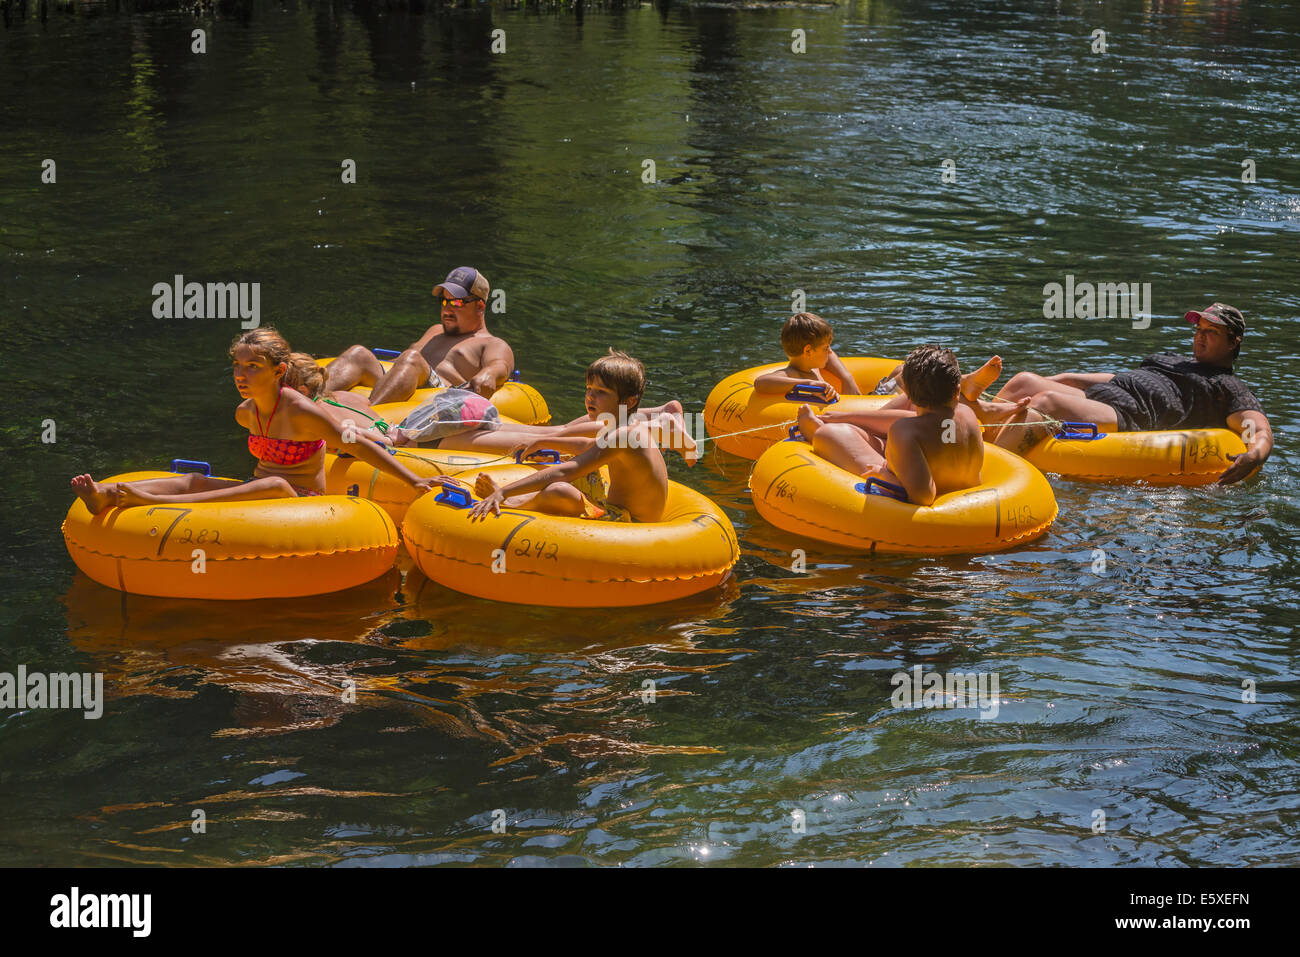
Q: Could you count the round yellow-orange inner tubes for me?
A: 7